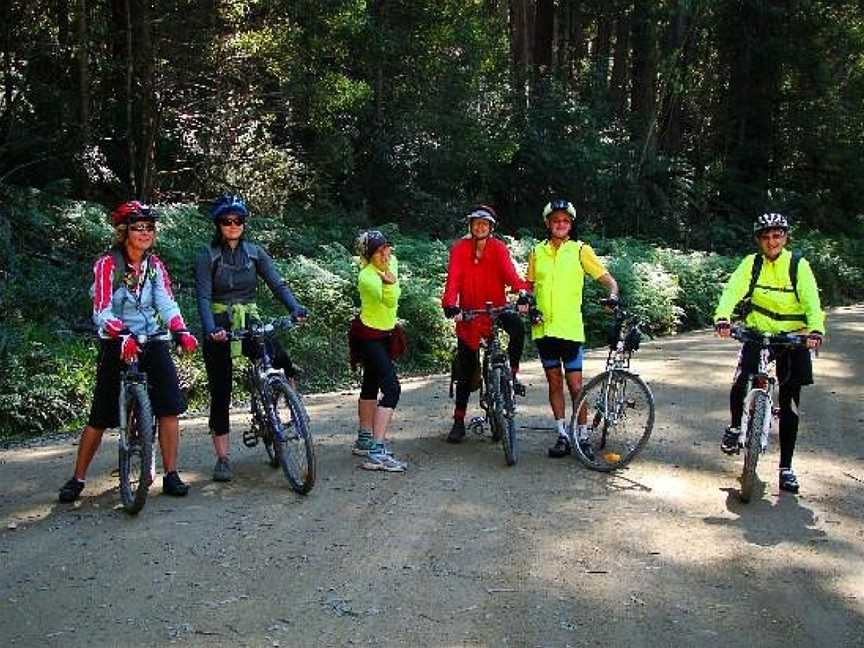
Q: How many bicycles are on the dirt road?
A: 5